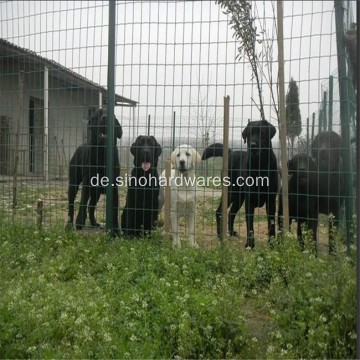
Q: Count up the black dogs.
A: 5